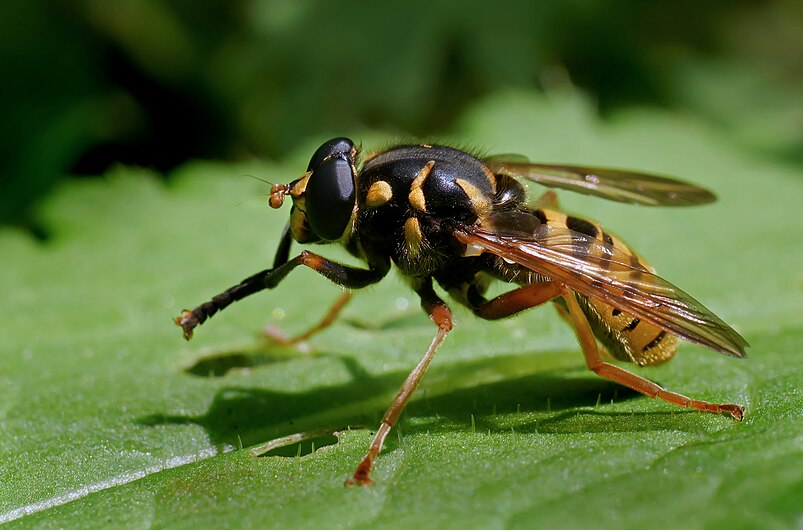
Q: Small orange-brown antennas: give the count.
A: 2